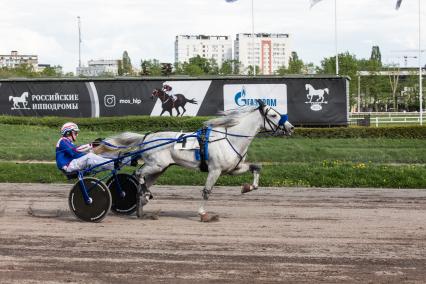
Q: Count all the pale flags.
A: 1